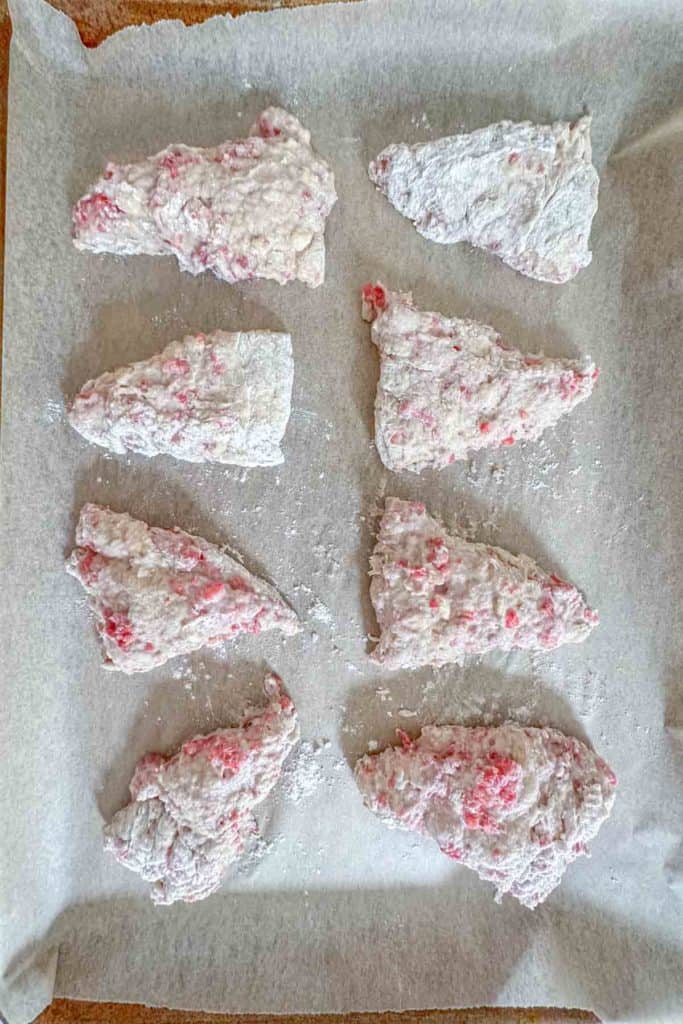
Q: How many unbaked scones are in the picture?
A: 8